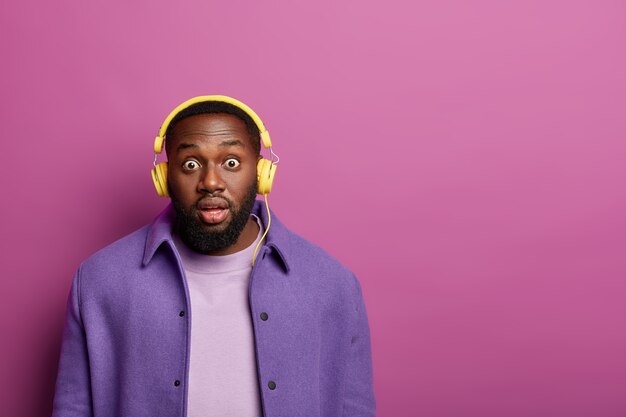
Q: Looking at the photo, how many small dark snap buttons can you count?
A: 4